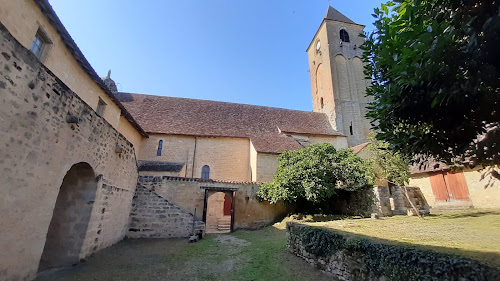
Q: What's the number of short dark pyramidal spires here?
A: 1